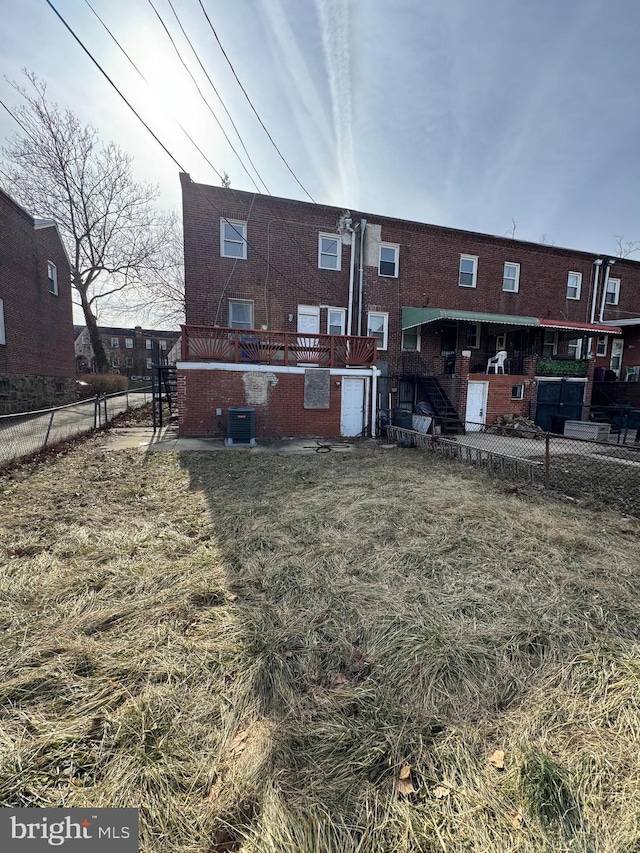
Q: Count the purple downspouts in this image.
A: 0